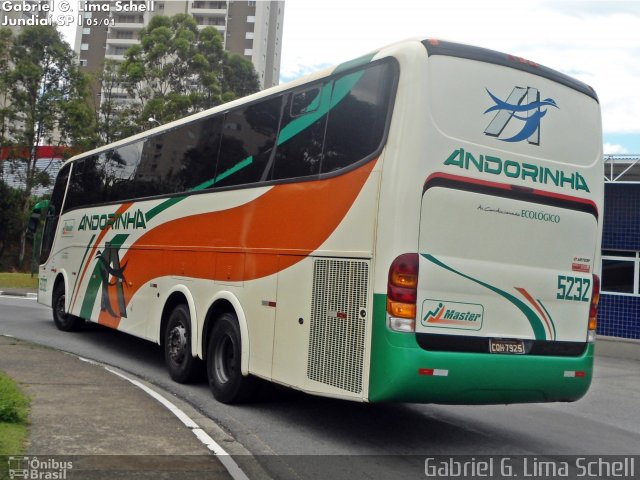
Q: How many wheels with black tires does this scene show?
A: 3